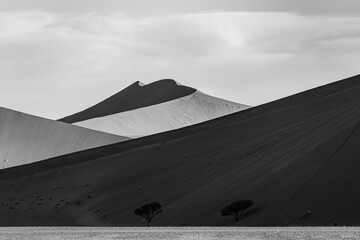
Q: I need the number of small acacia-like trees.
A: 2